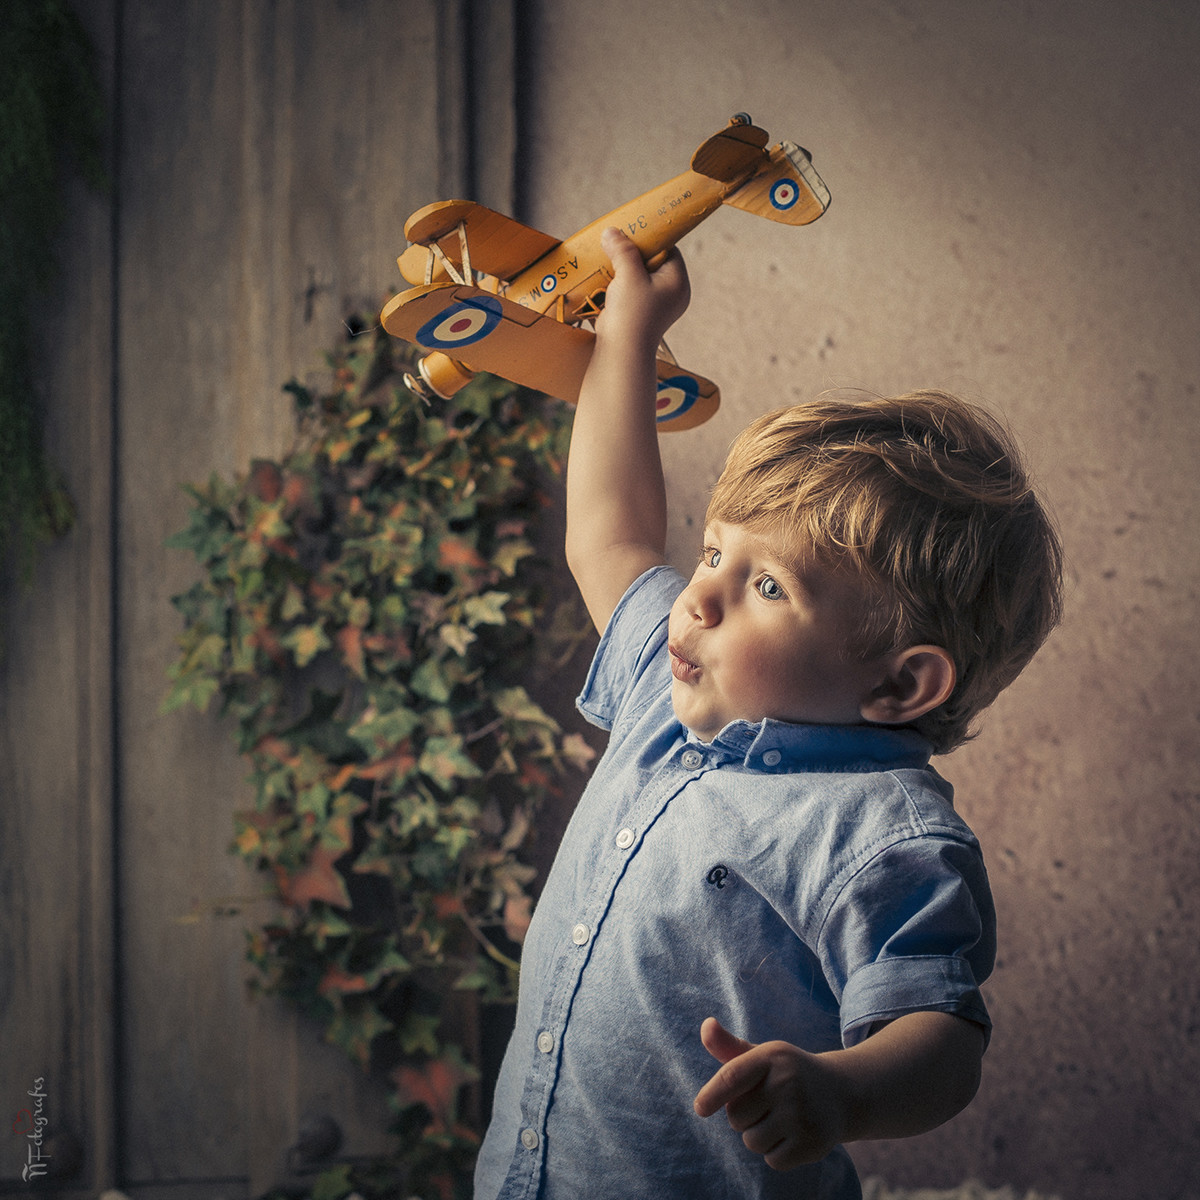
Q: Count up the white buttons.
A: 6